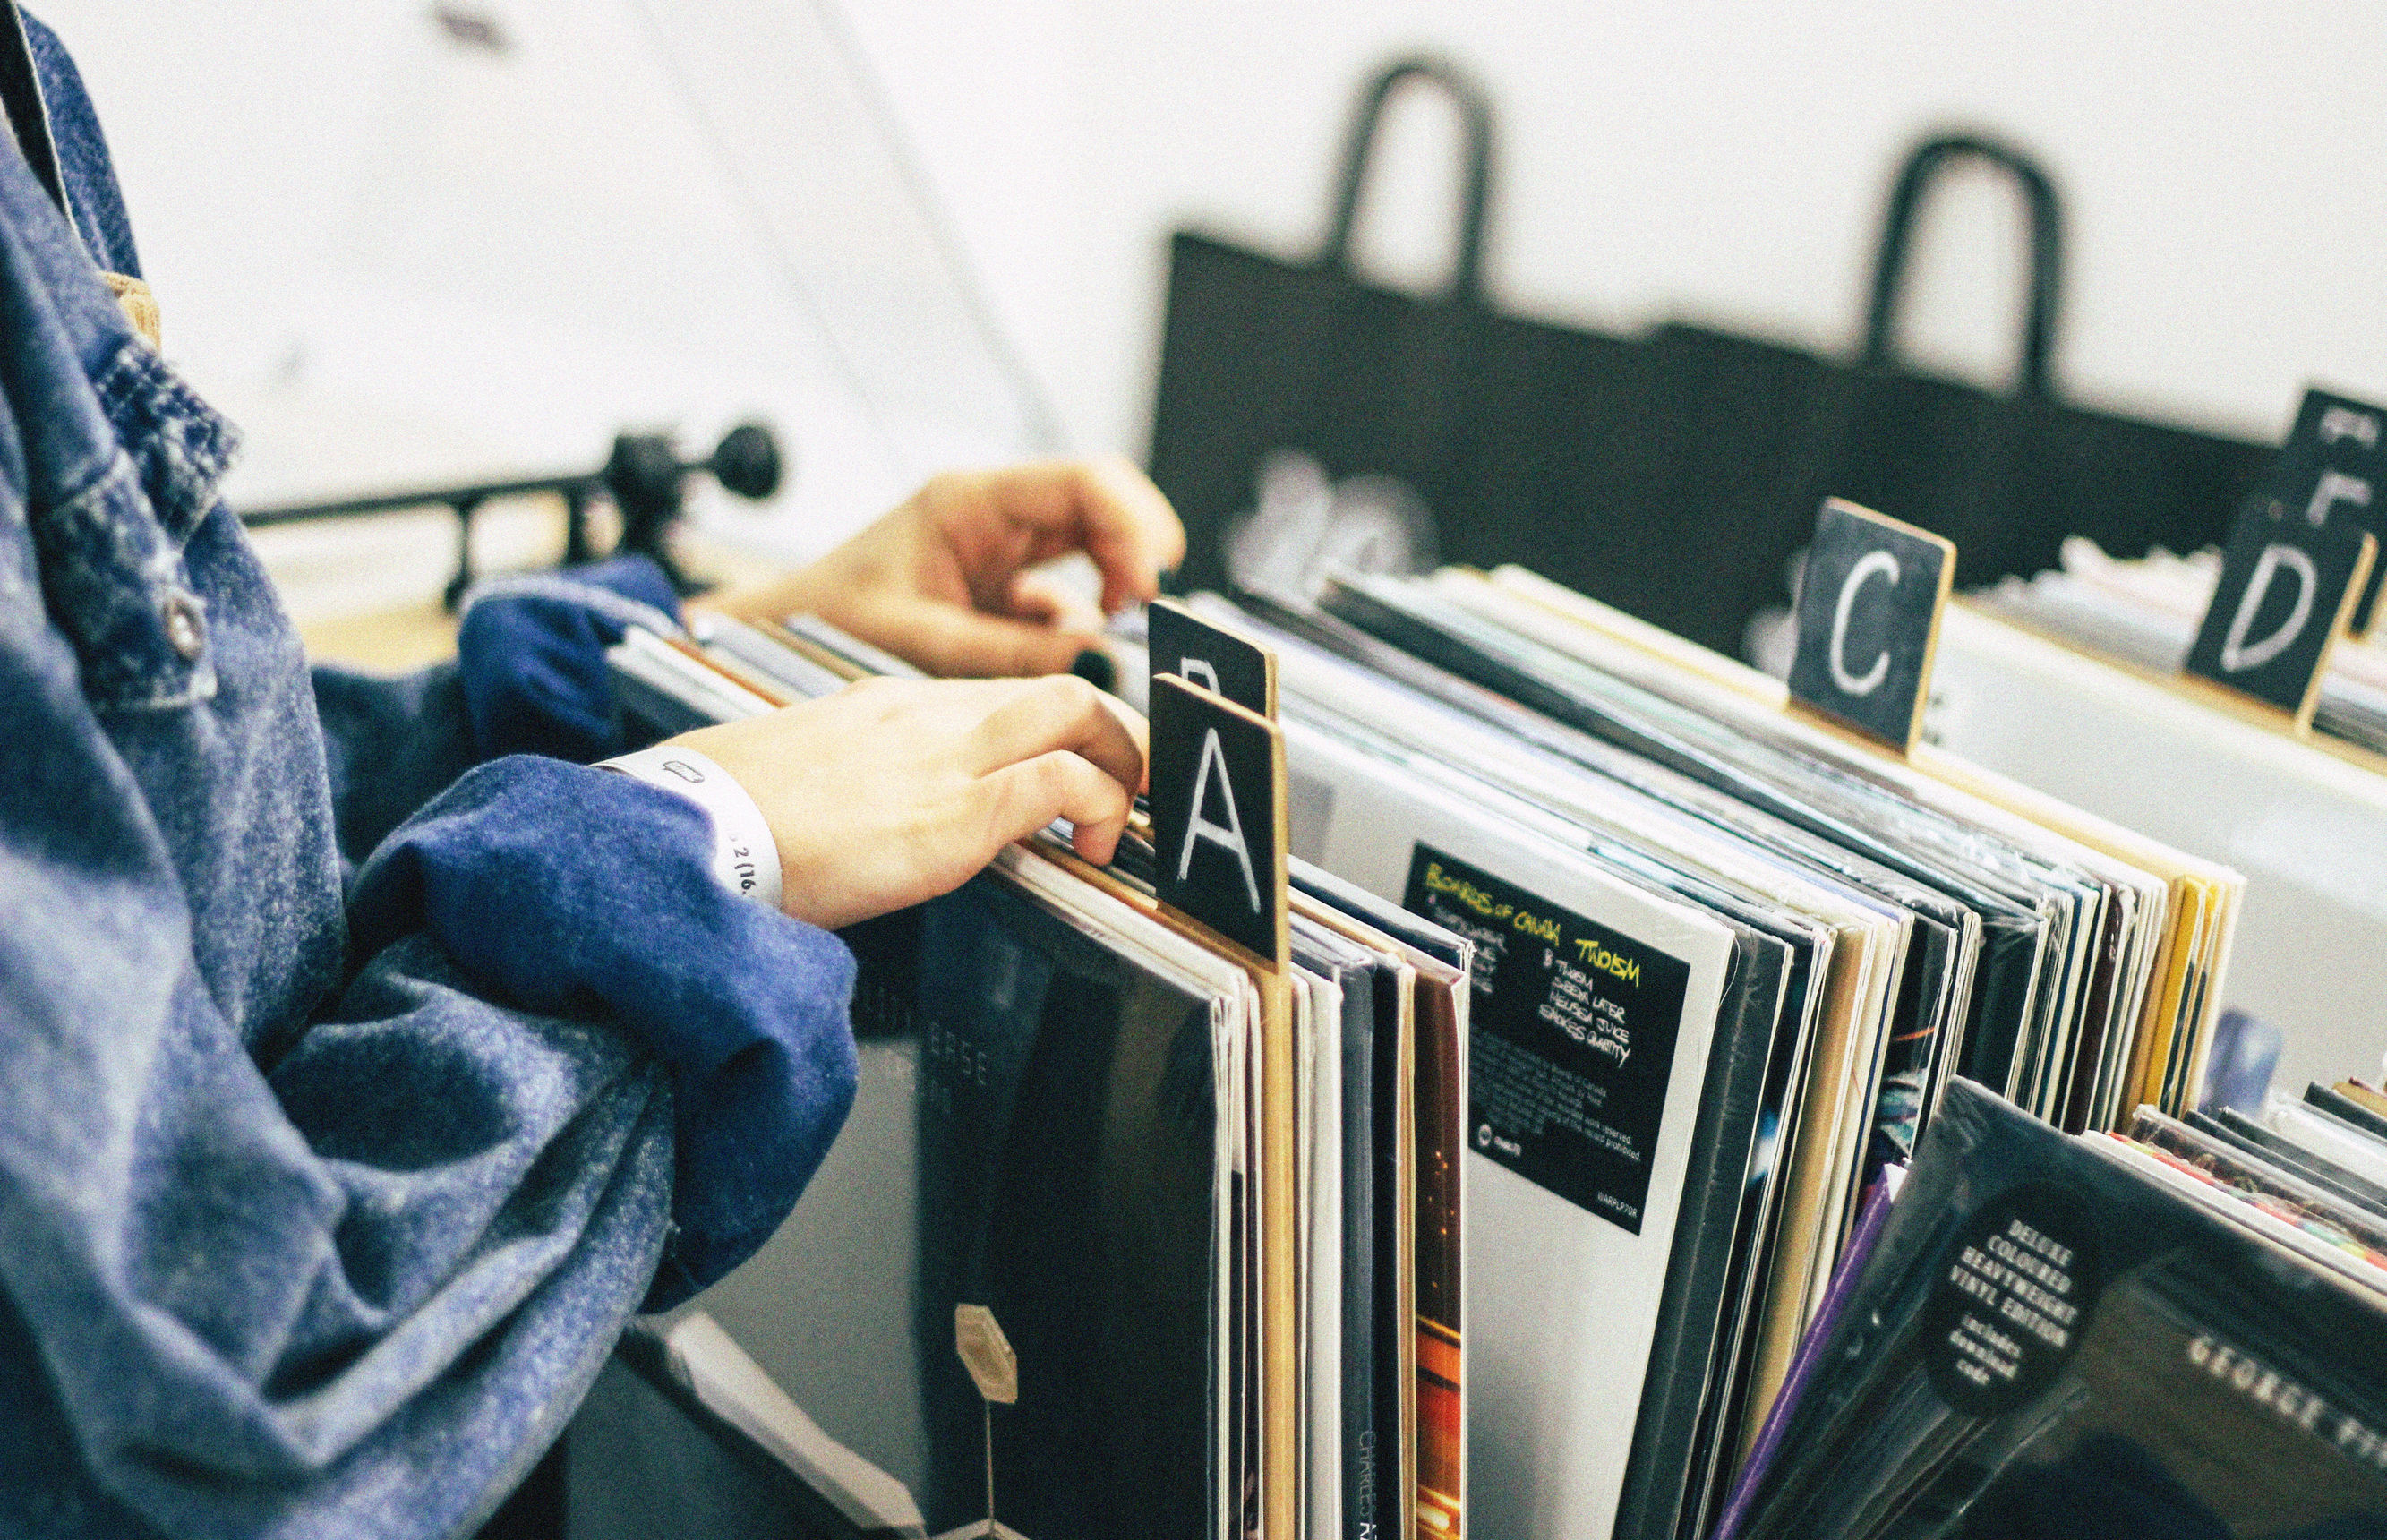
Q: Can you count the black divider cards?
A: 6